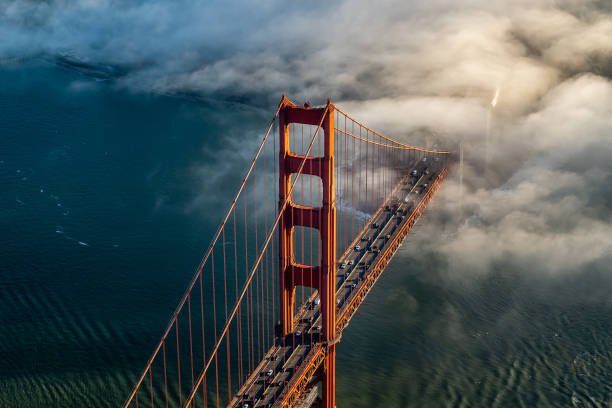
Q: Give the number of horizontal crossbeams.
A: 4